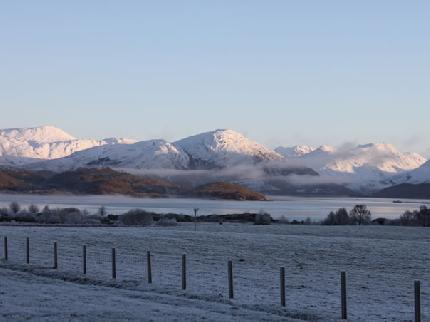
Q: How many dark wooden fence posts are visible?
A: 11